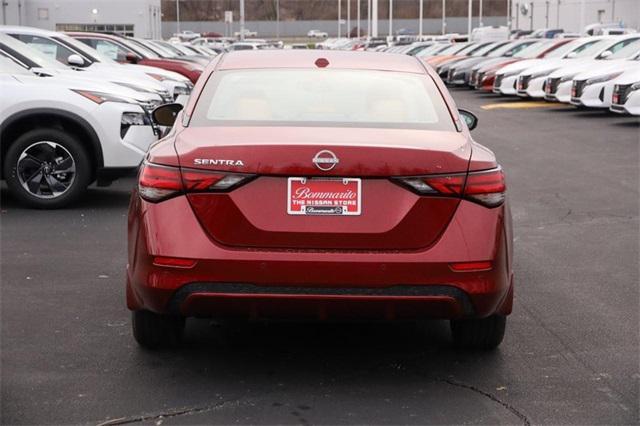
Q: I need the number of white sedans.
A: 5